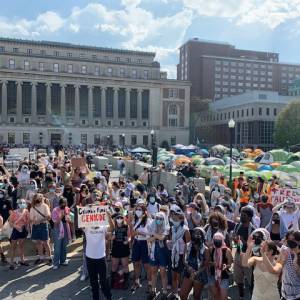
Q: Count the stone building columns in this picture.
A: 11